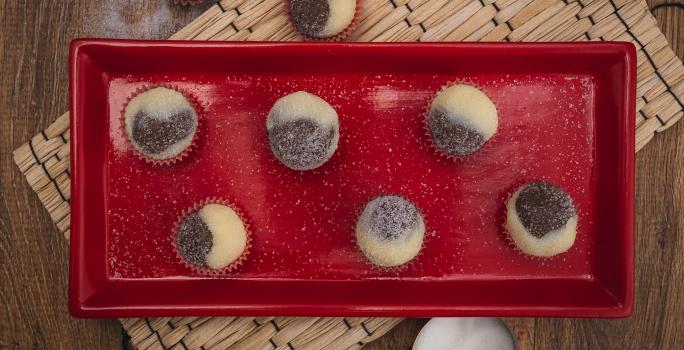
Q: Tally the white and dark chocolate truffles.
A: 7